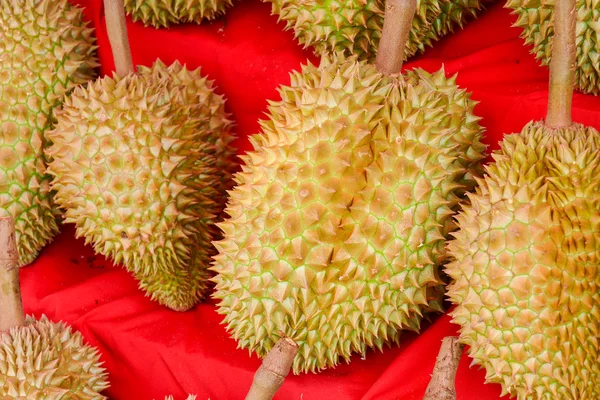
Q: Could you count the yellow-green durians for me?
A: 8